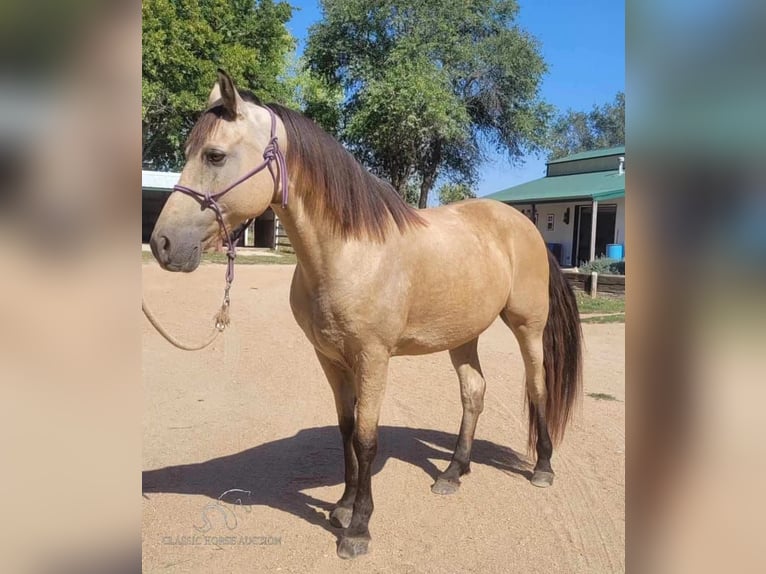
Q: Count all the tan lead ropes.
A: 1